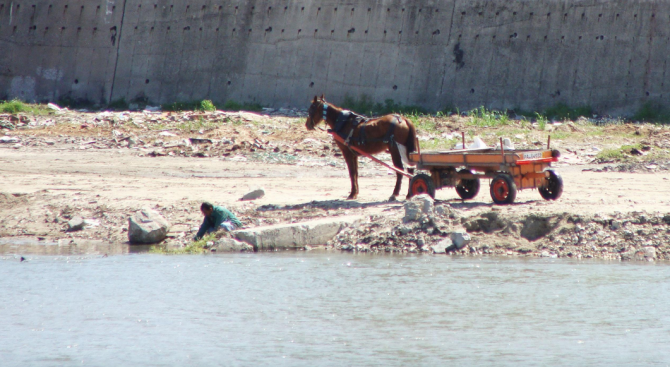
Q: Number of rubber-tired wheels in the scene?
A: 4